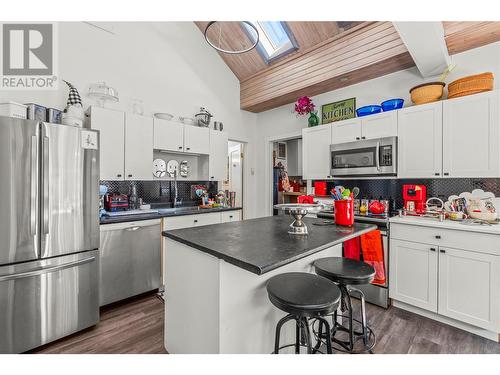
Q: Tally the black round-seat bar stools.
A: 2